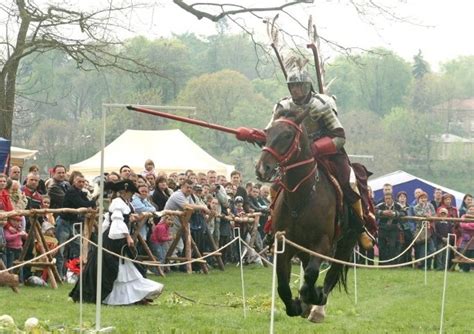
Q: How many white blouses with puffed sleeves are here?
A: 1